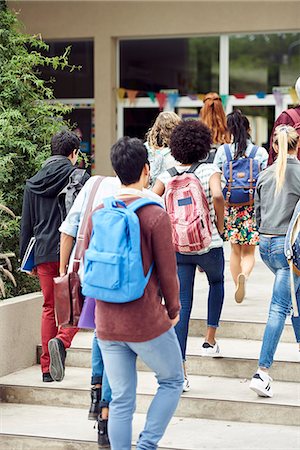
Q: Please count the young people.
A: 9